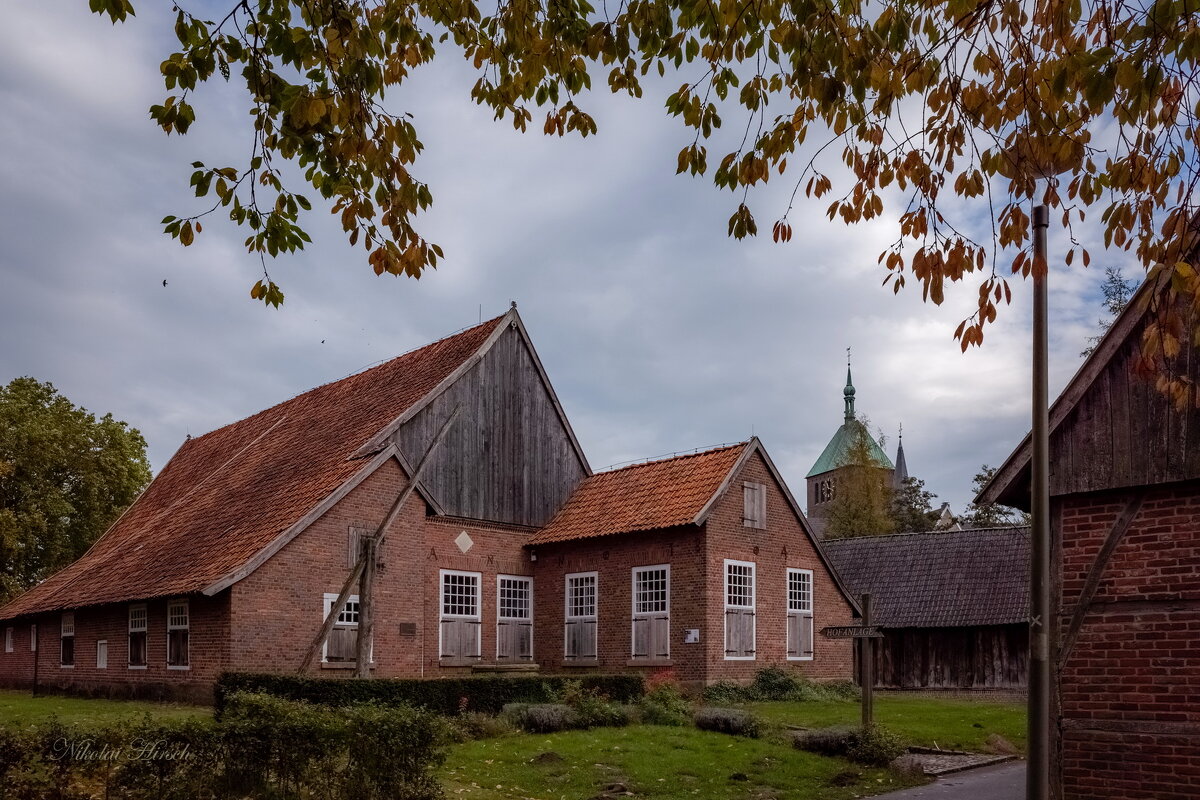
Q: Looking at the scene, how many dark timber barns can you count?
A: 1